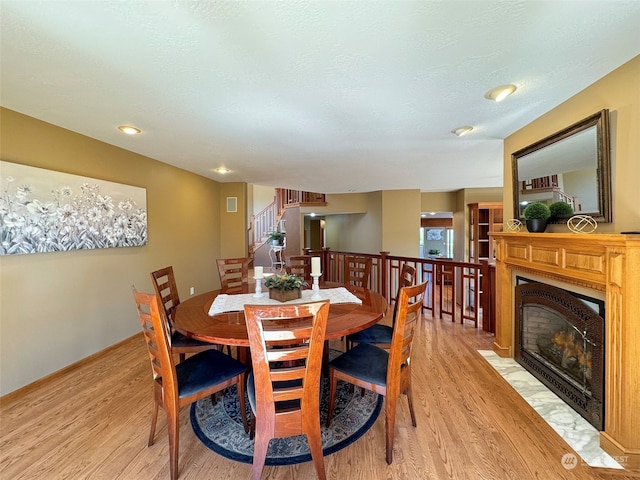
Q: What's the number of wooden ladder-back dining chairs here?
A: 8